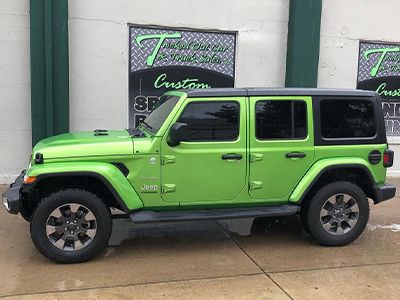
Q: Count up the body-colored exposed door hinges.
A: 4